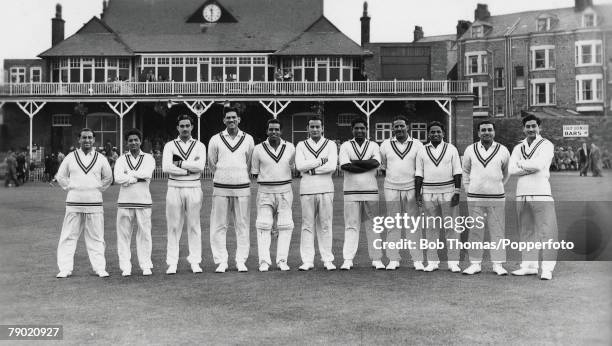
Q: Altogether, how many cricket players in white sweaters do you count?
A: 11